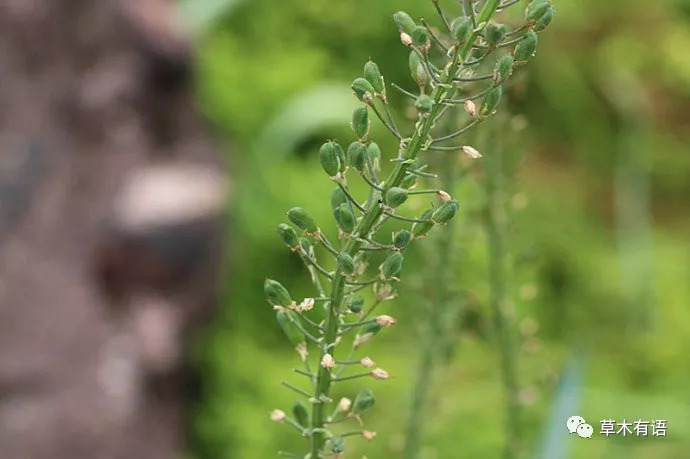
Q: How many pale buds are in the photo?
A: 12